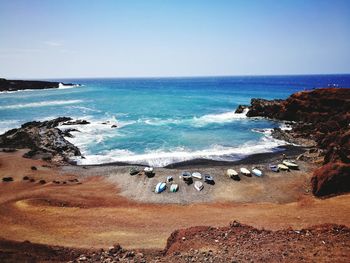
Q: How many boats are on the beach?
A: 15